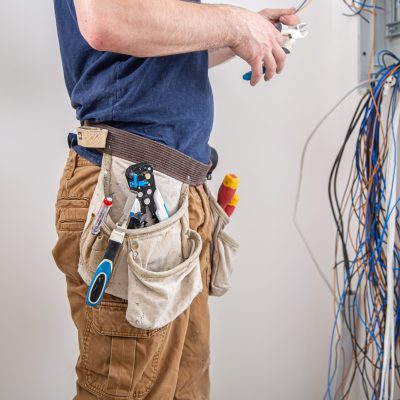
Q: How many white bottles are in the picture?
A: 0